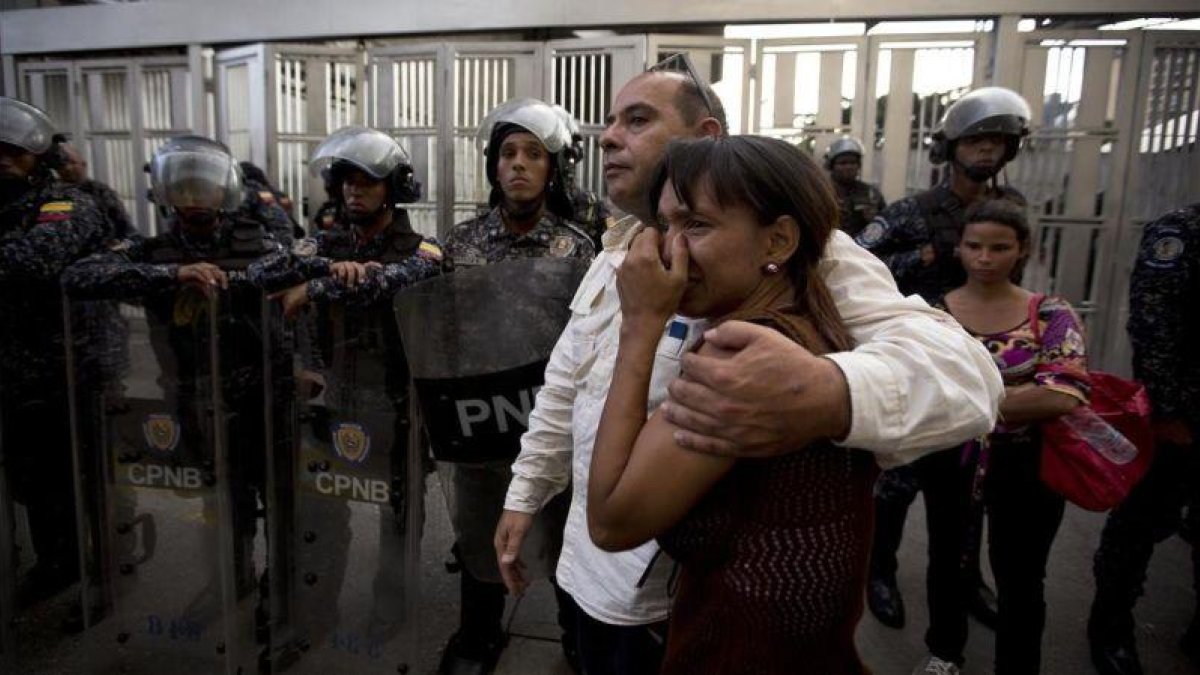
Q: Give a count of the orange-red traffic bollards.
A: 0